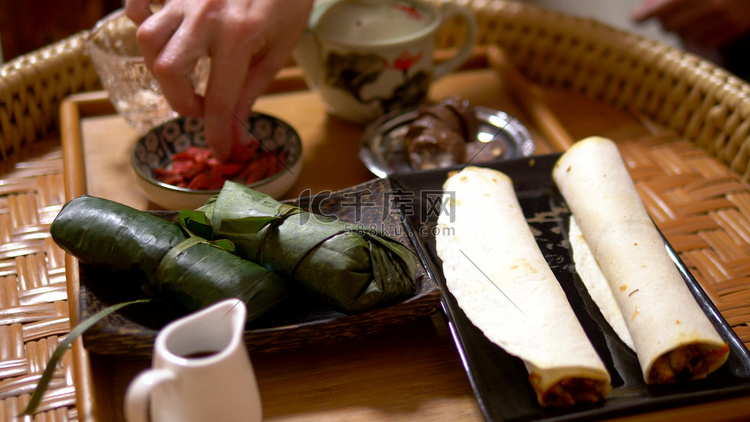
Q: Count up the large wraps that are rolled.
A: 2